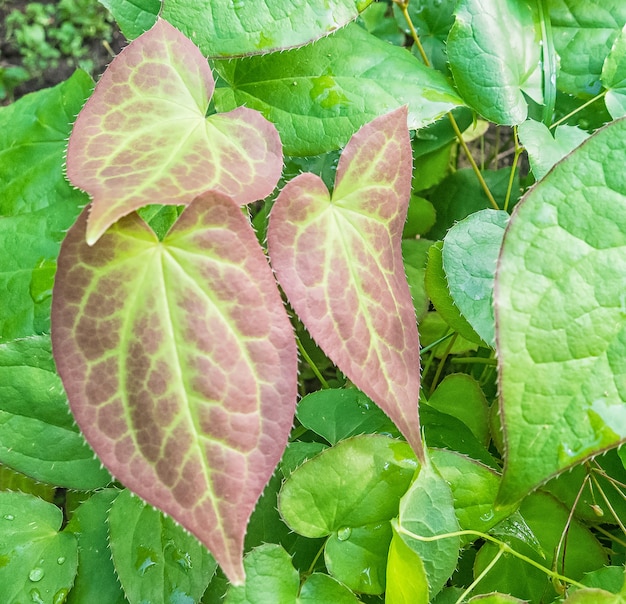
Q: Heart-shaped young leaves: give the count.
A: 3